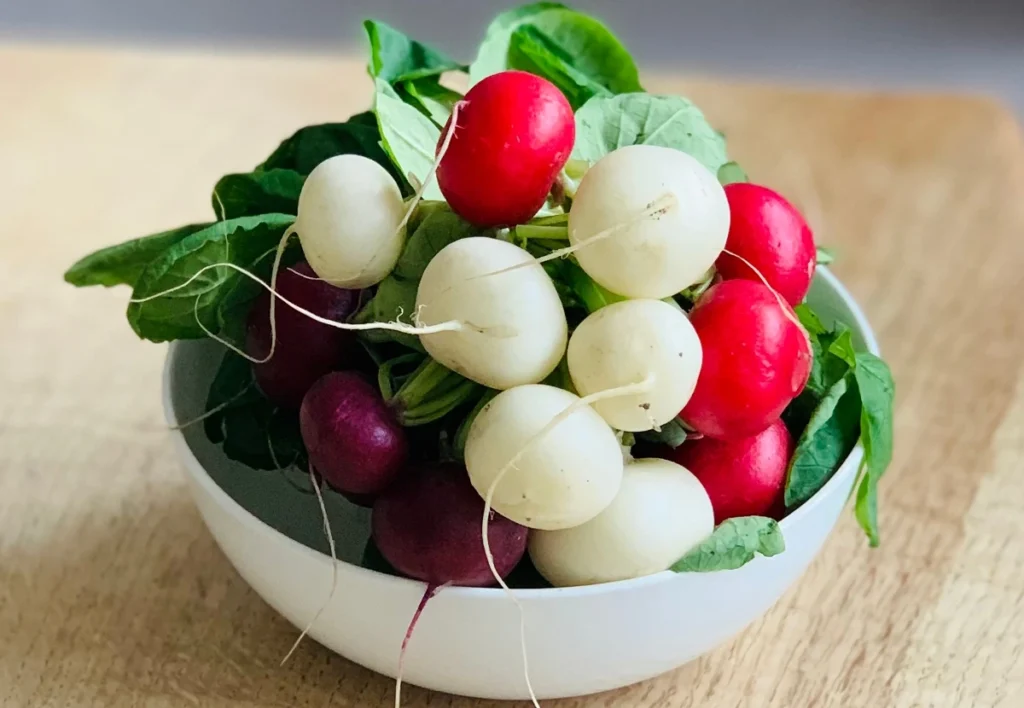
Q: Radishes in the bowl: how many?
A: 13